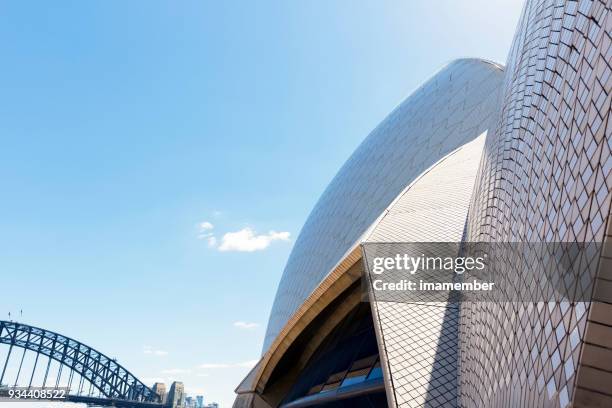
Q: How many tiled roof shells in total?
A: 3